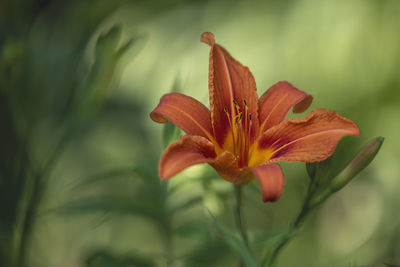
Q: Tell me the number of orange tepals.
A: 6